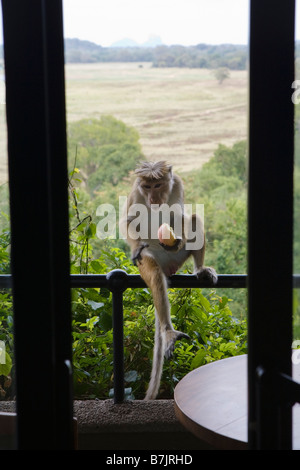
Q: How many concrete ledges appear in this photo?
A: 1